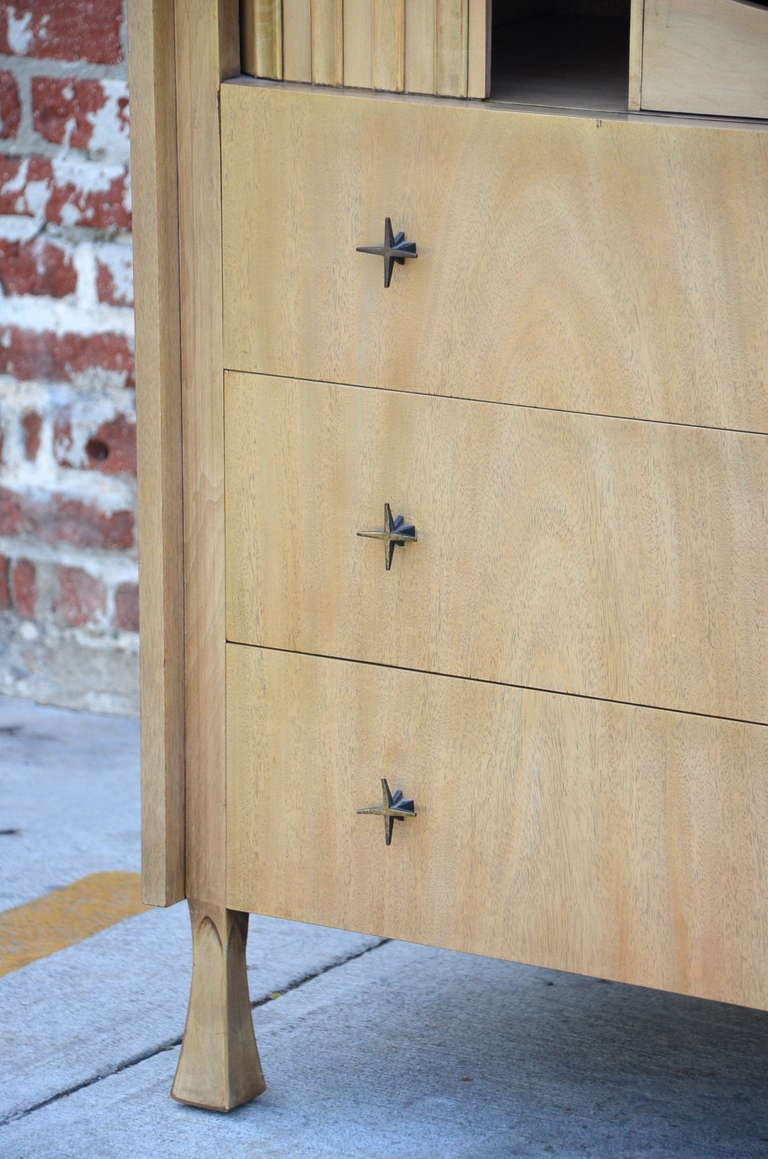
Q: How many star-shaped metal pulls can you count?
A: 3